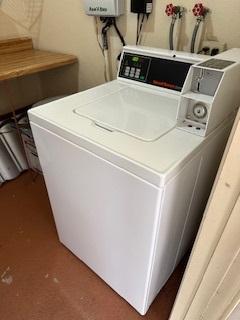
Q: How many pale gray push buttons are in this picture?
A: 9